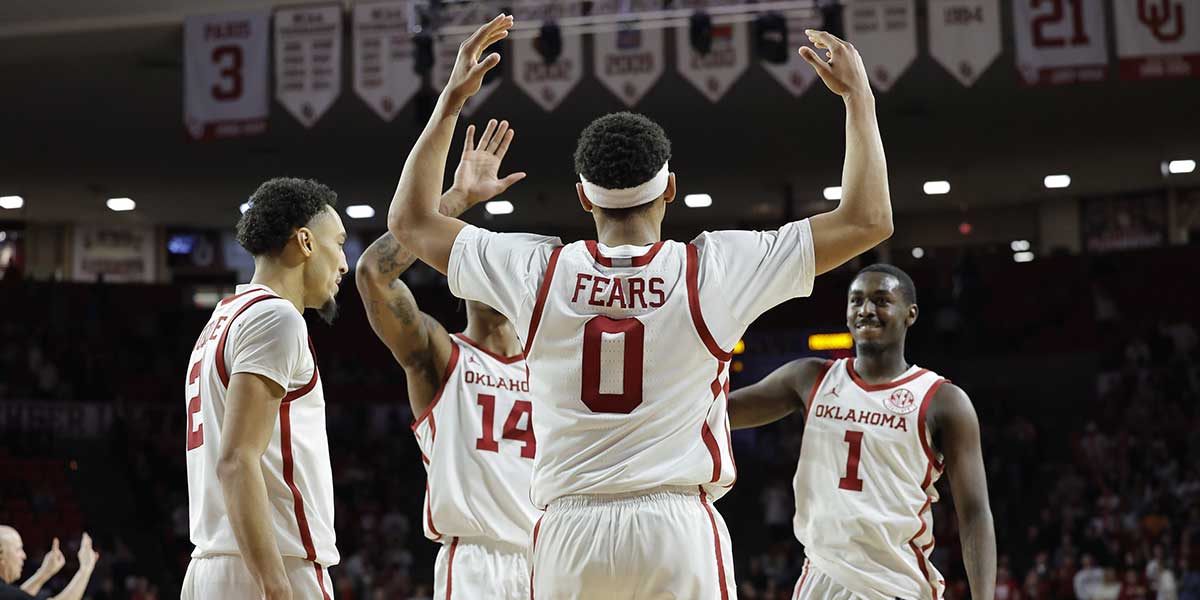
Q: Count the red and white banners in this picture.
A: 12